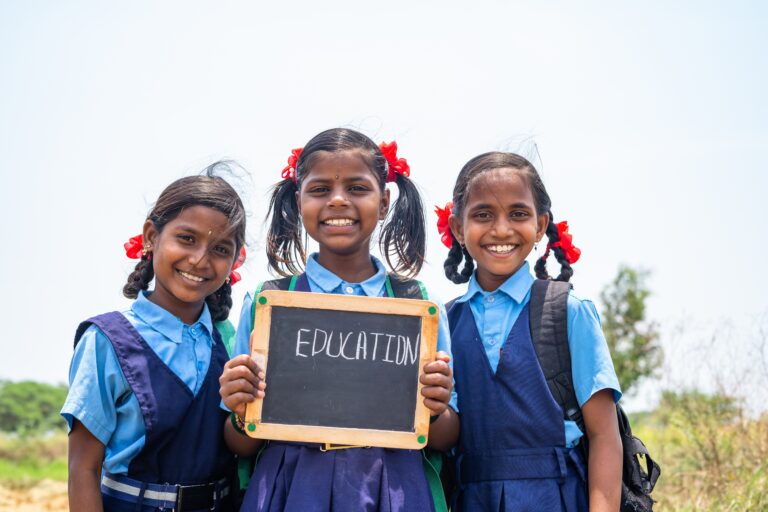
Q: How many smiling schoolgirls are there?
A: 3